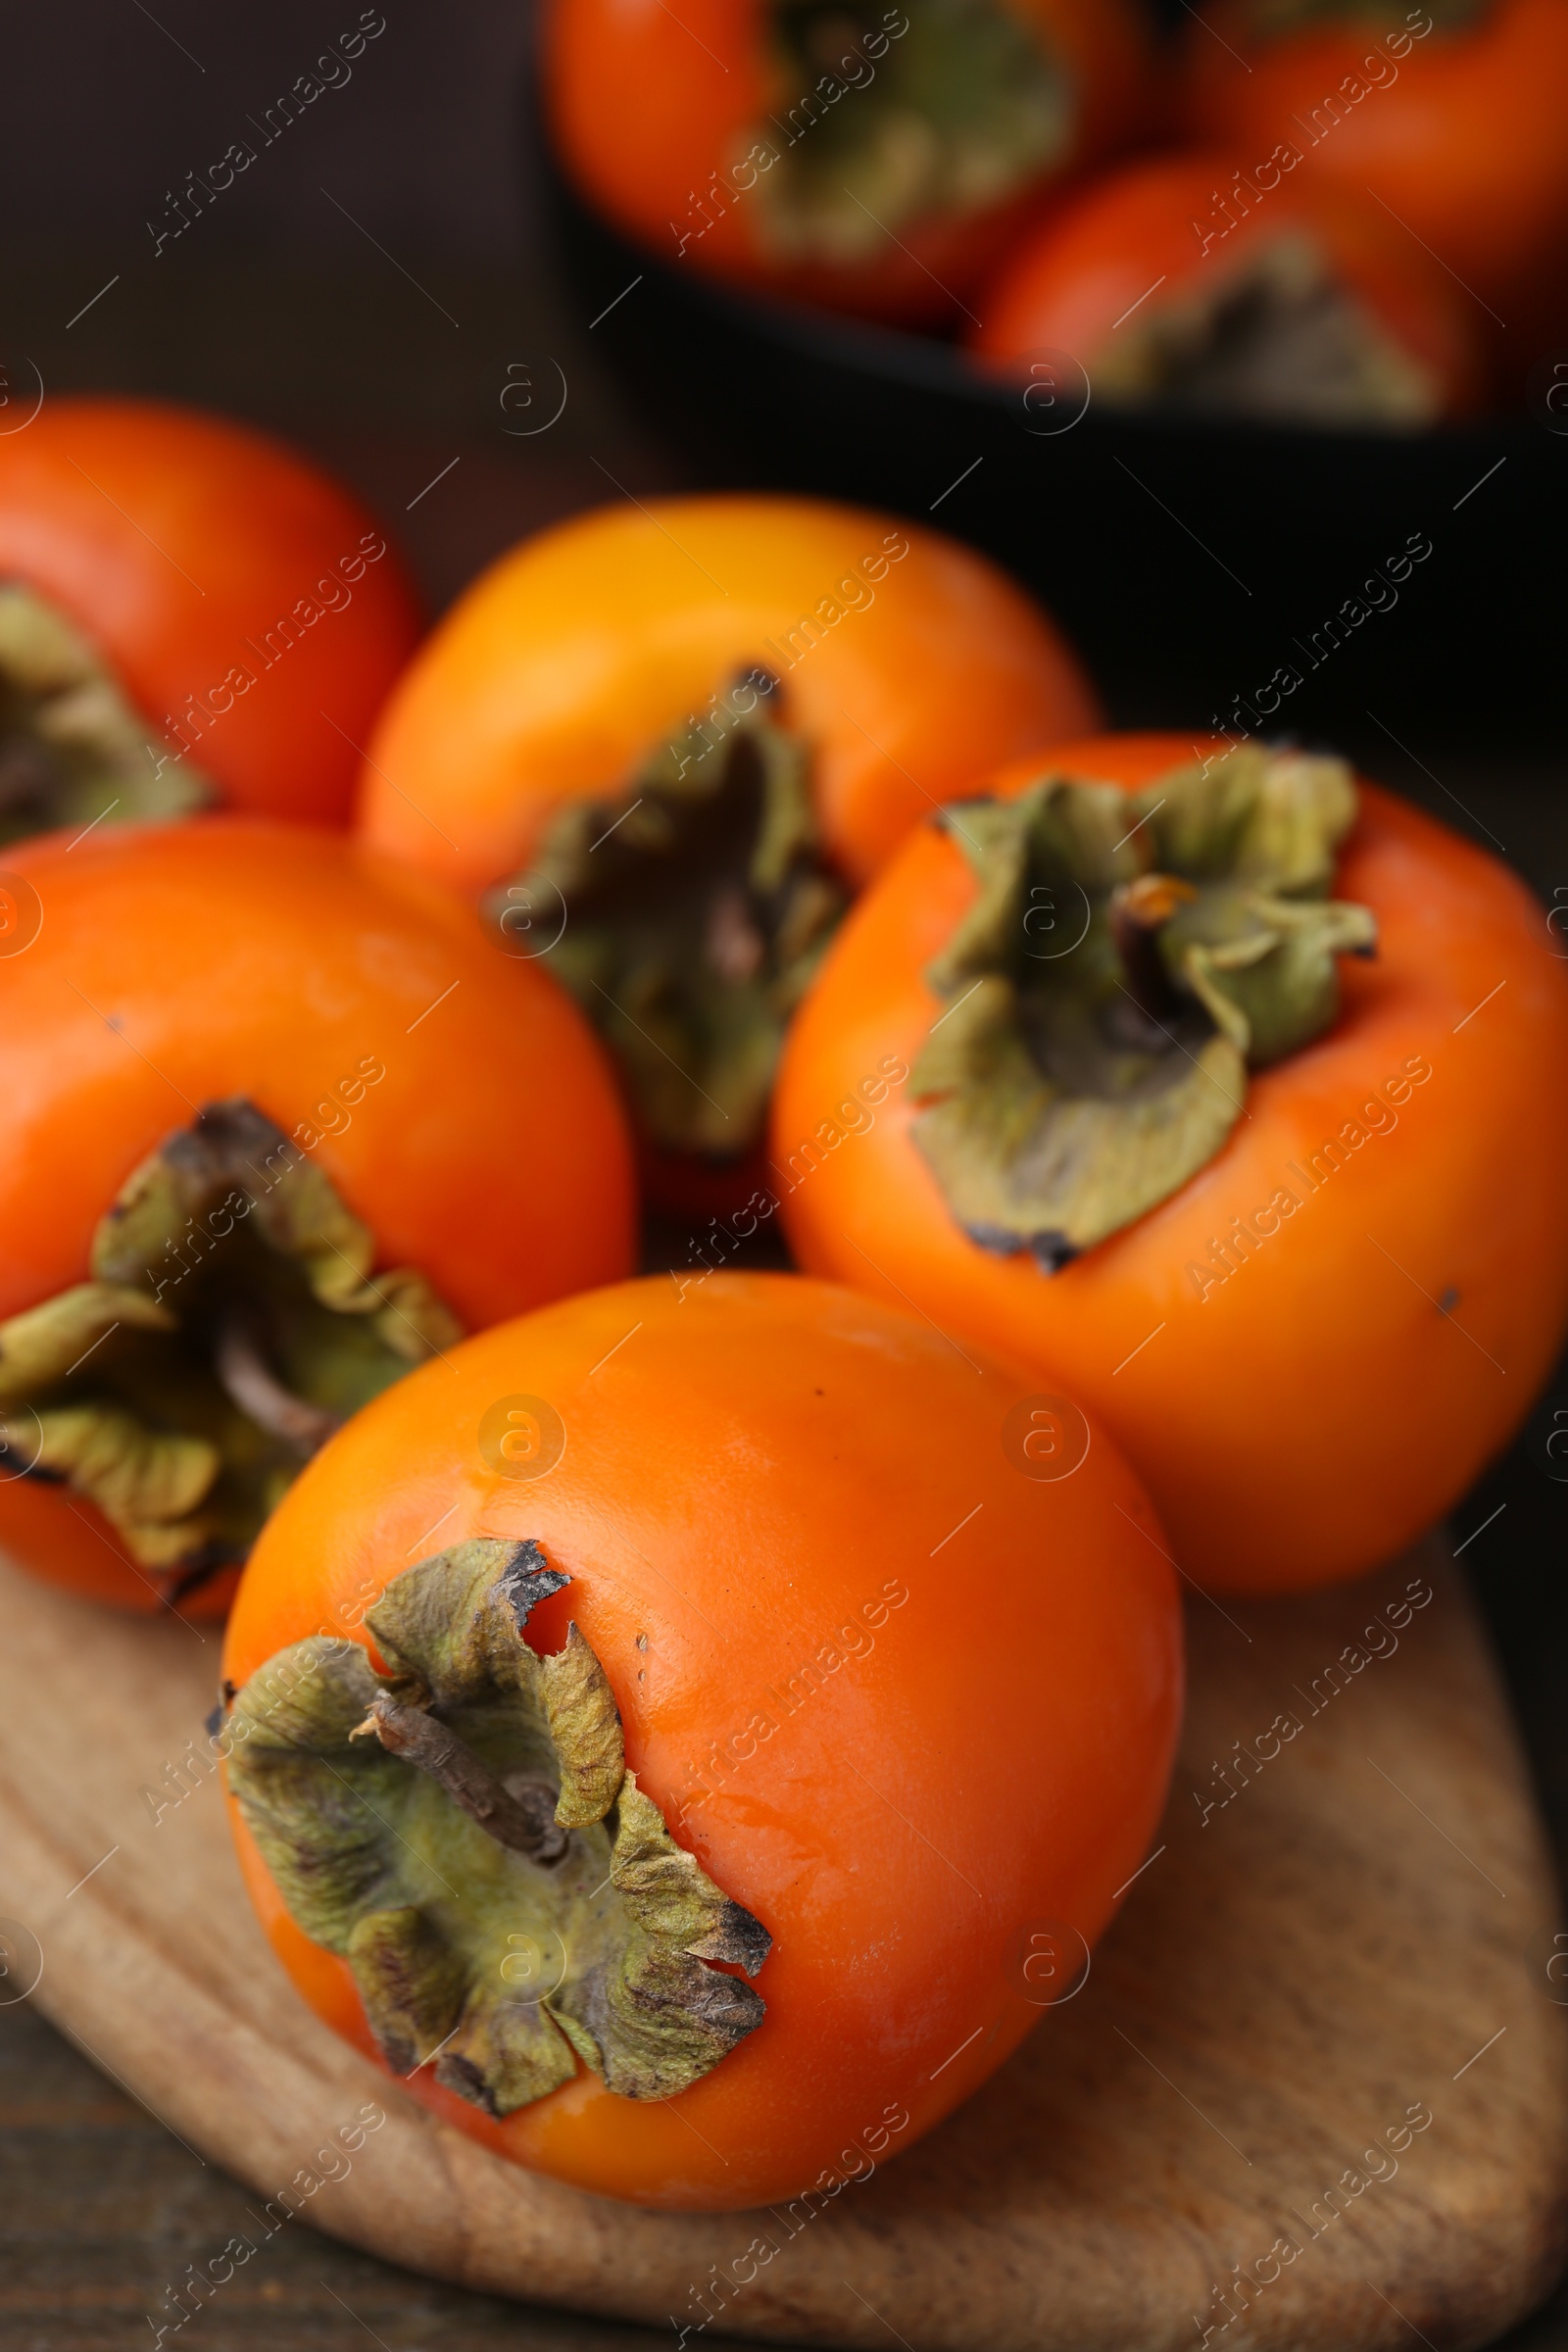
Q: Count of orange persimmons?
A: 8